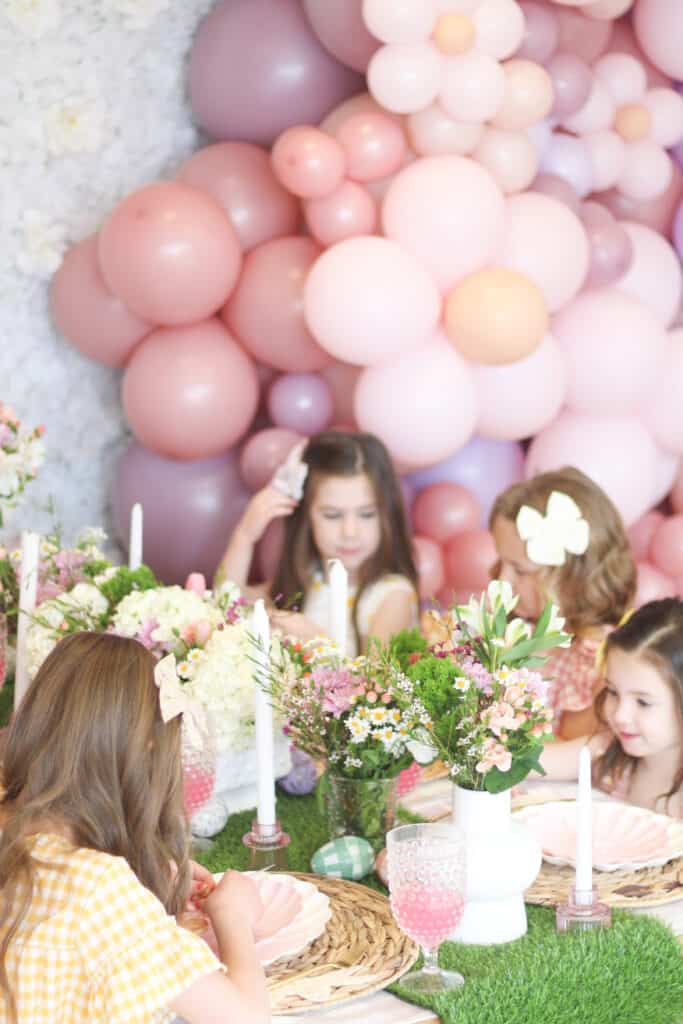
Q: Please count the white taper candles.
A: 5